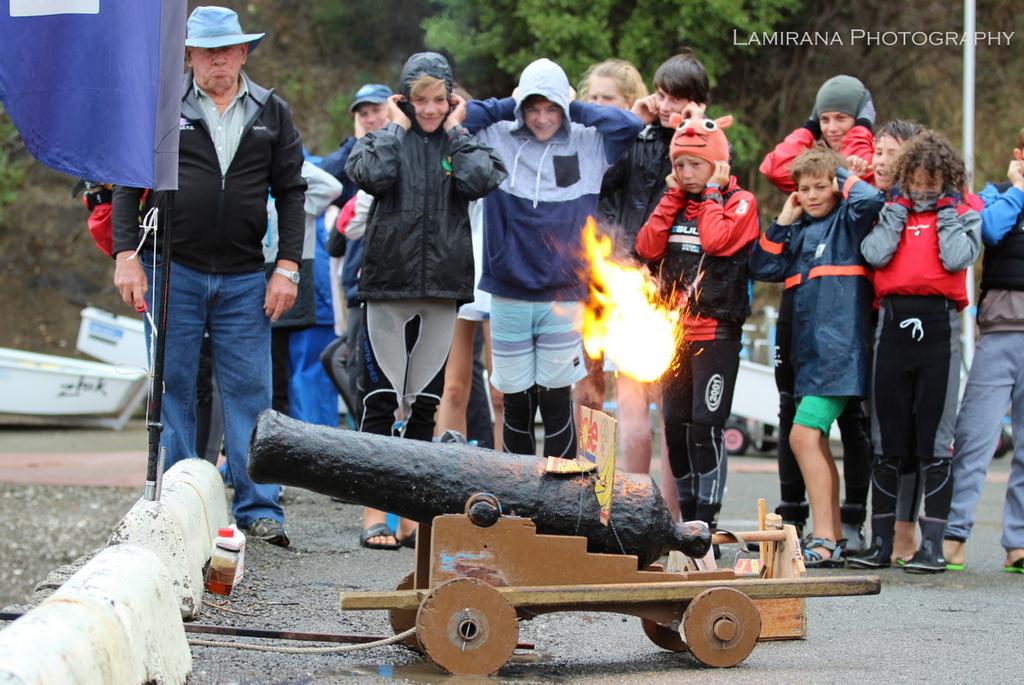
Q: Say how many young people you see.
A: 11